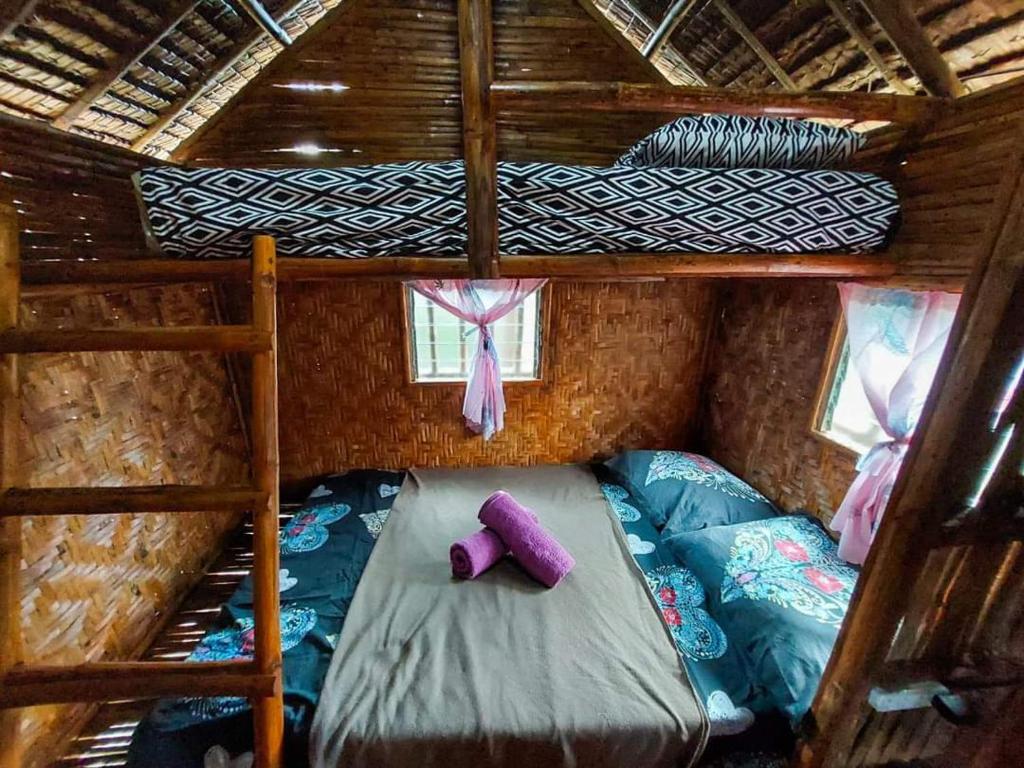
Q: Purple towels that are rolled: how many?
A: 2